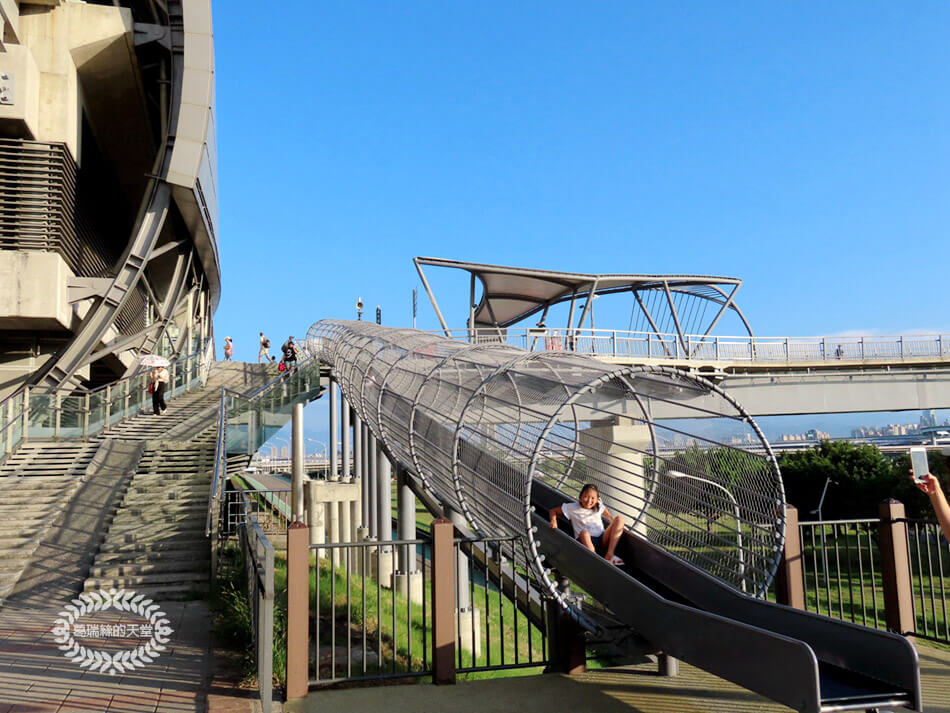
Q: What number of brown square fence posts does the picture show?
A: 5